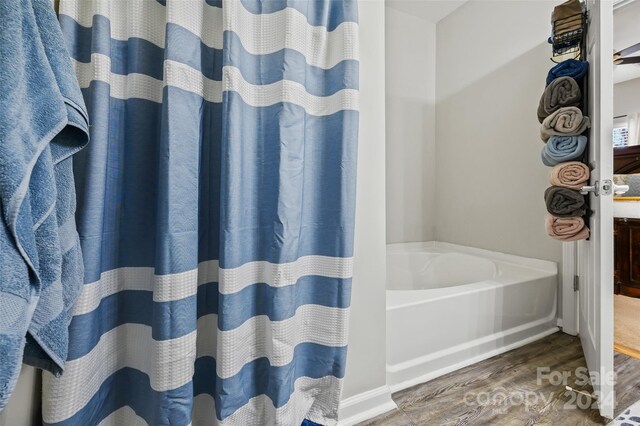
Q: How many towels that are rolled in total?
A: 7